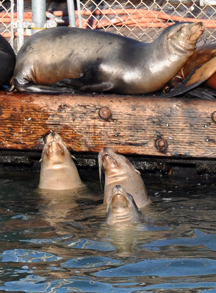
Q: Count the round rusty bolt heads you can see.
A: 3